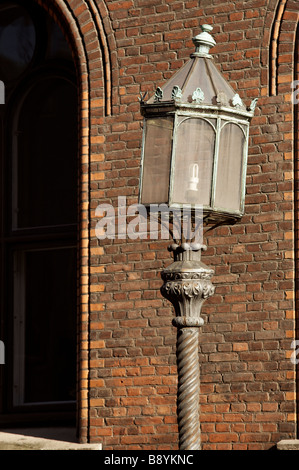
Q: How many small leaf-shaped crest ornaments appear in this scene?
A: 7